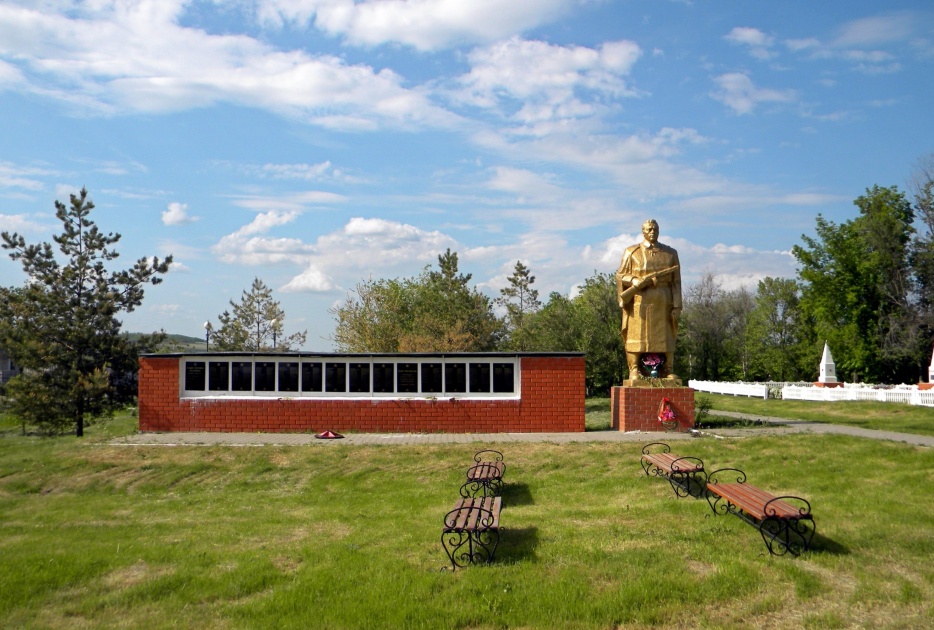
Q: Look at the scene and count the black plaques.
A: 14